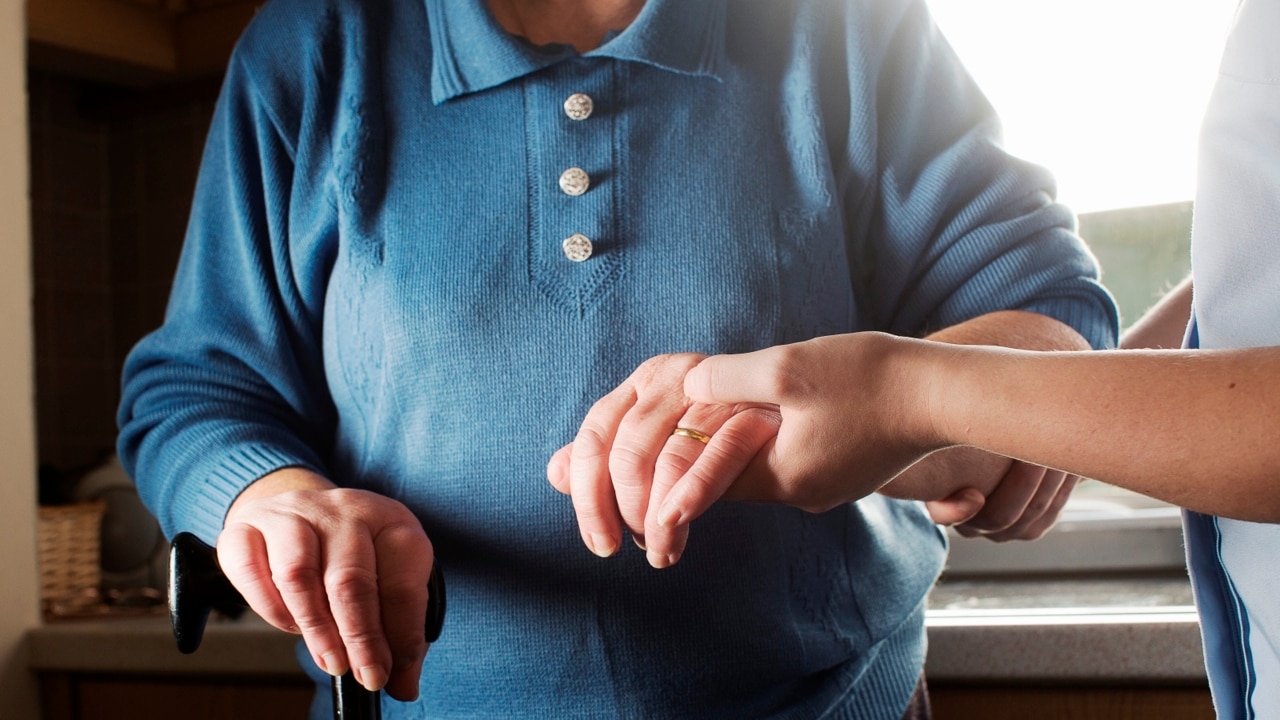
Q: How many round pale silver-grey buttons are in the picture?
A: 3